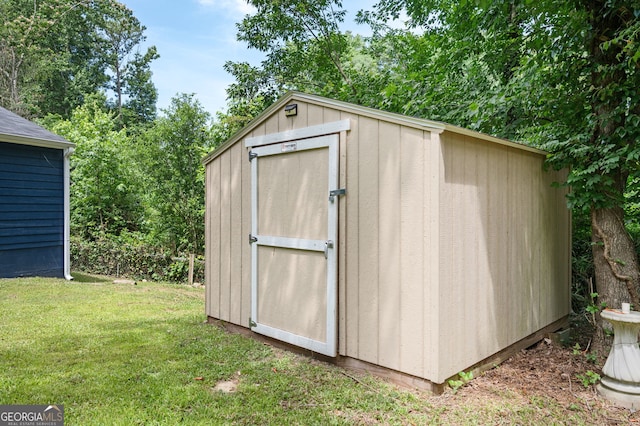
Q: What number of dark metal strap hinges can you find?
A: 3